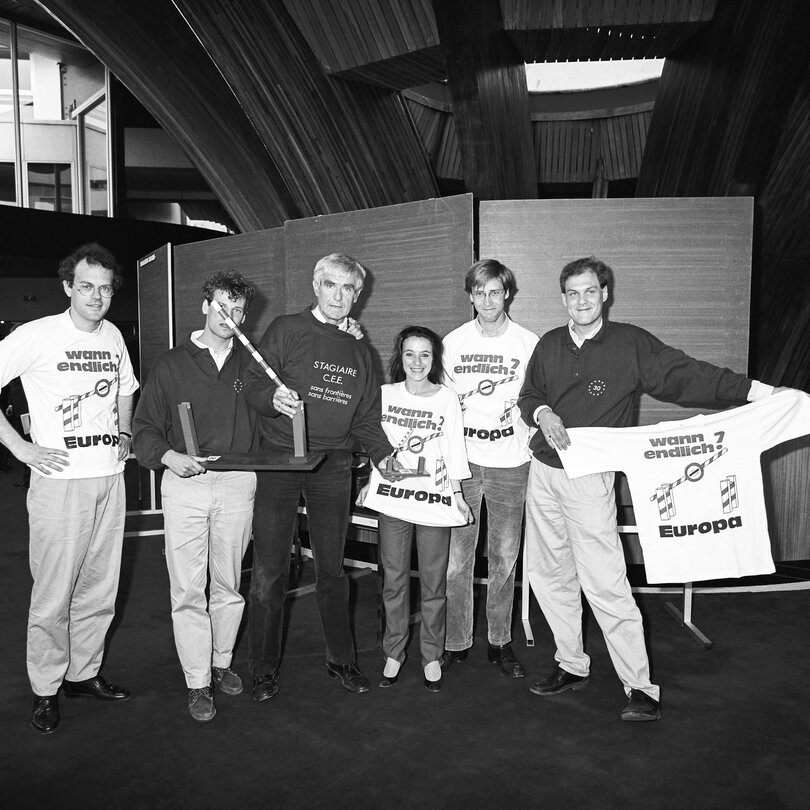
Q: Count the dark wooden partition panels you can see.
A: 4